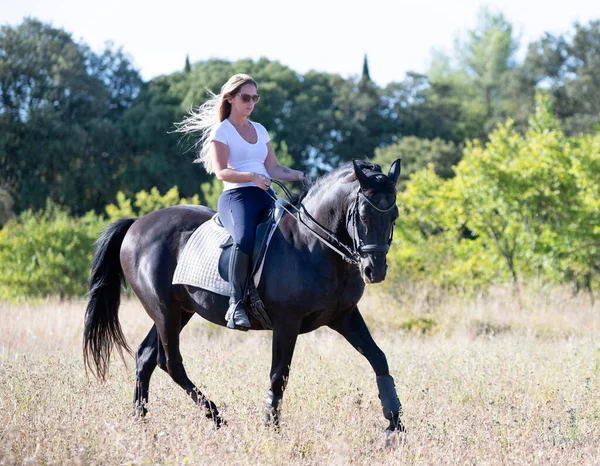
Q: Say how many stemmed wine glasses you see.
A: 0